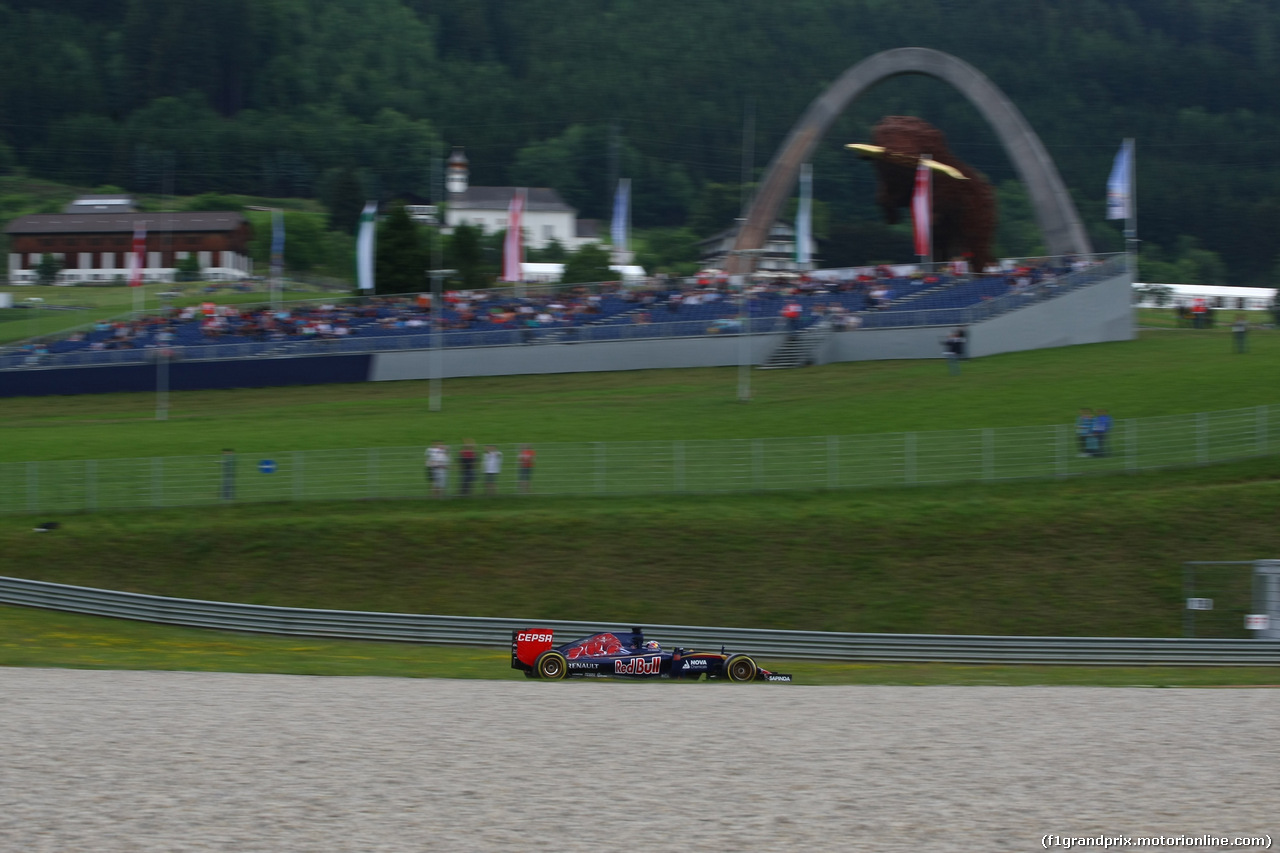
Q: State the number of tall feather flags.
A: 8